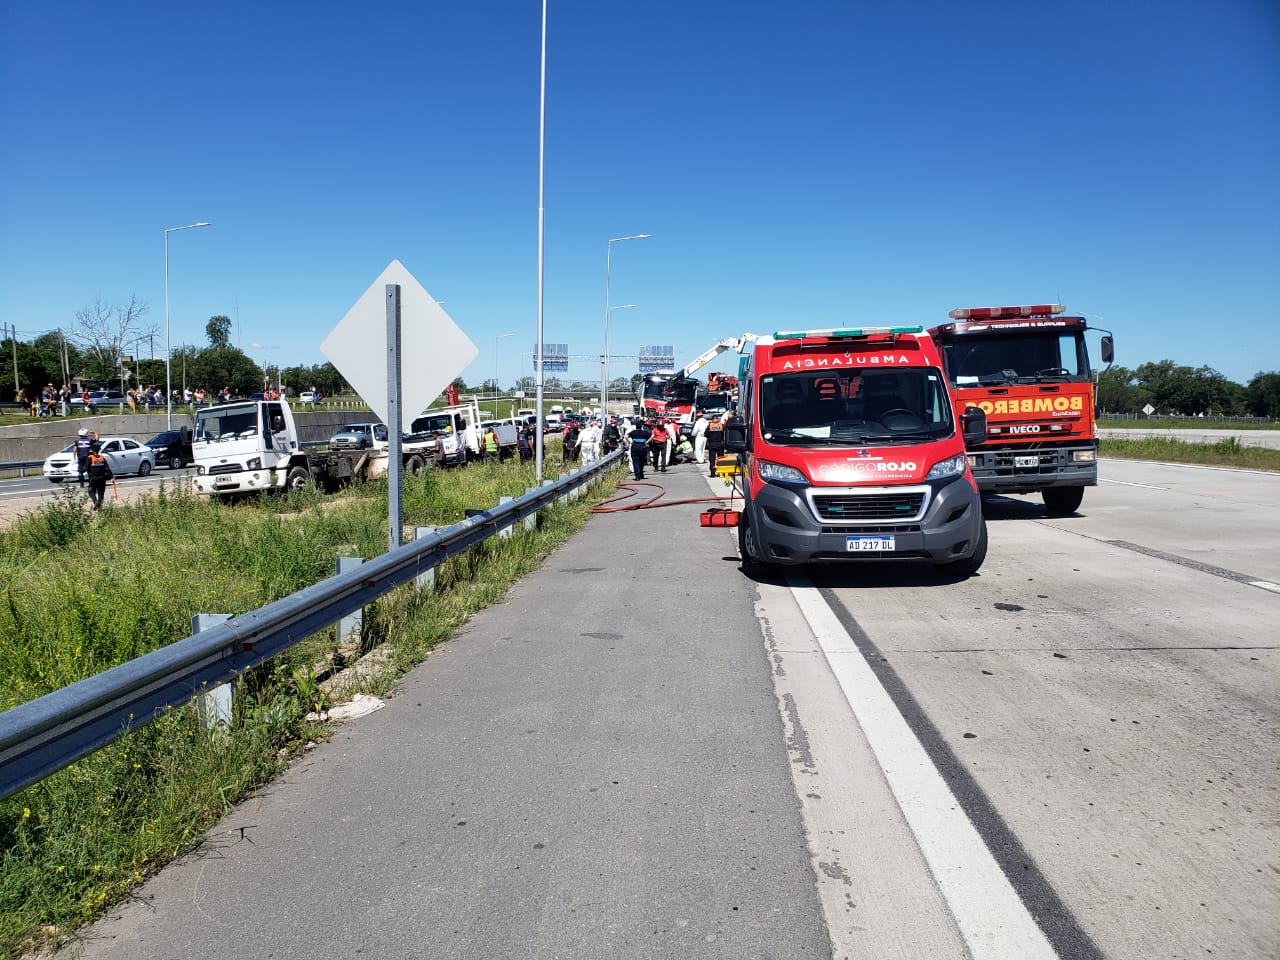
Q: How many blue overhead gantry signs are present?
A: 2